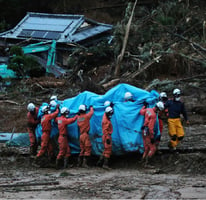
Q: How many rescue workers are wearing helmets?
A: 12